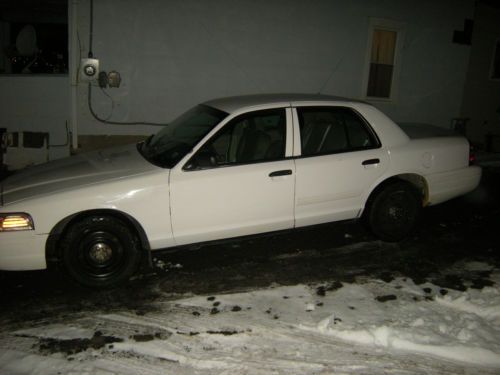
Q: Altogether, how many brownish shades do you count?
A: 1